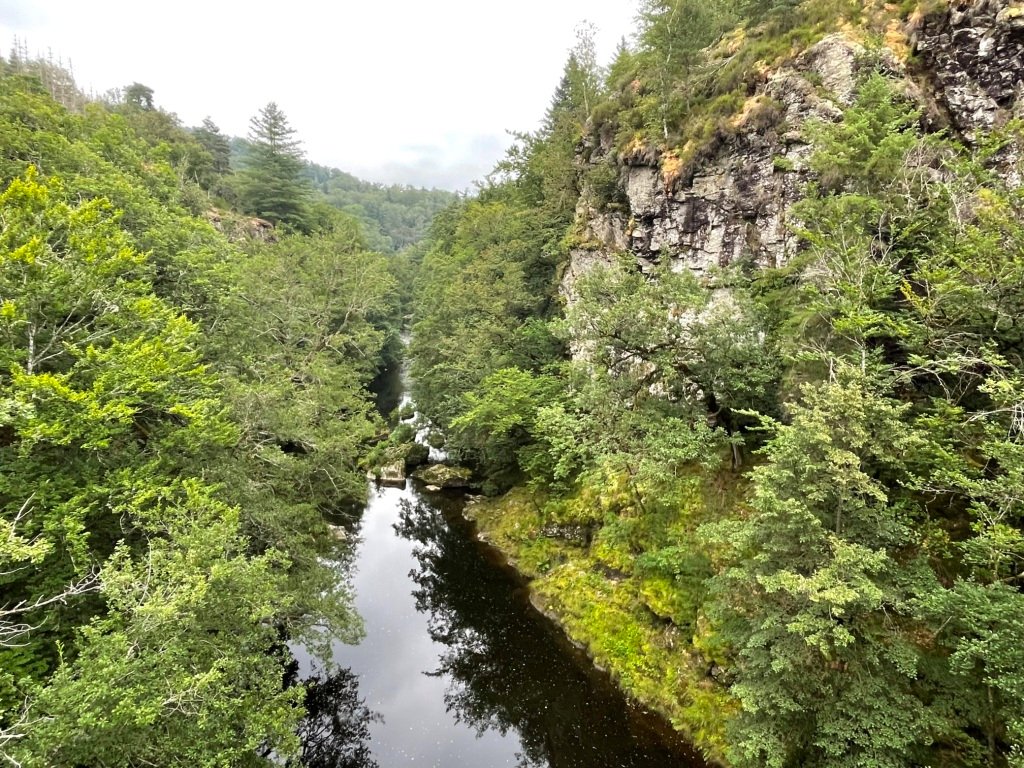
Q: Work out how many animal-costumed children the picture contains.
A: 0